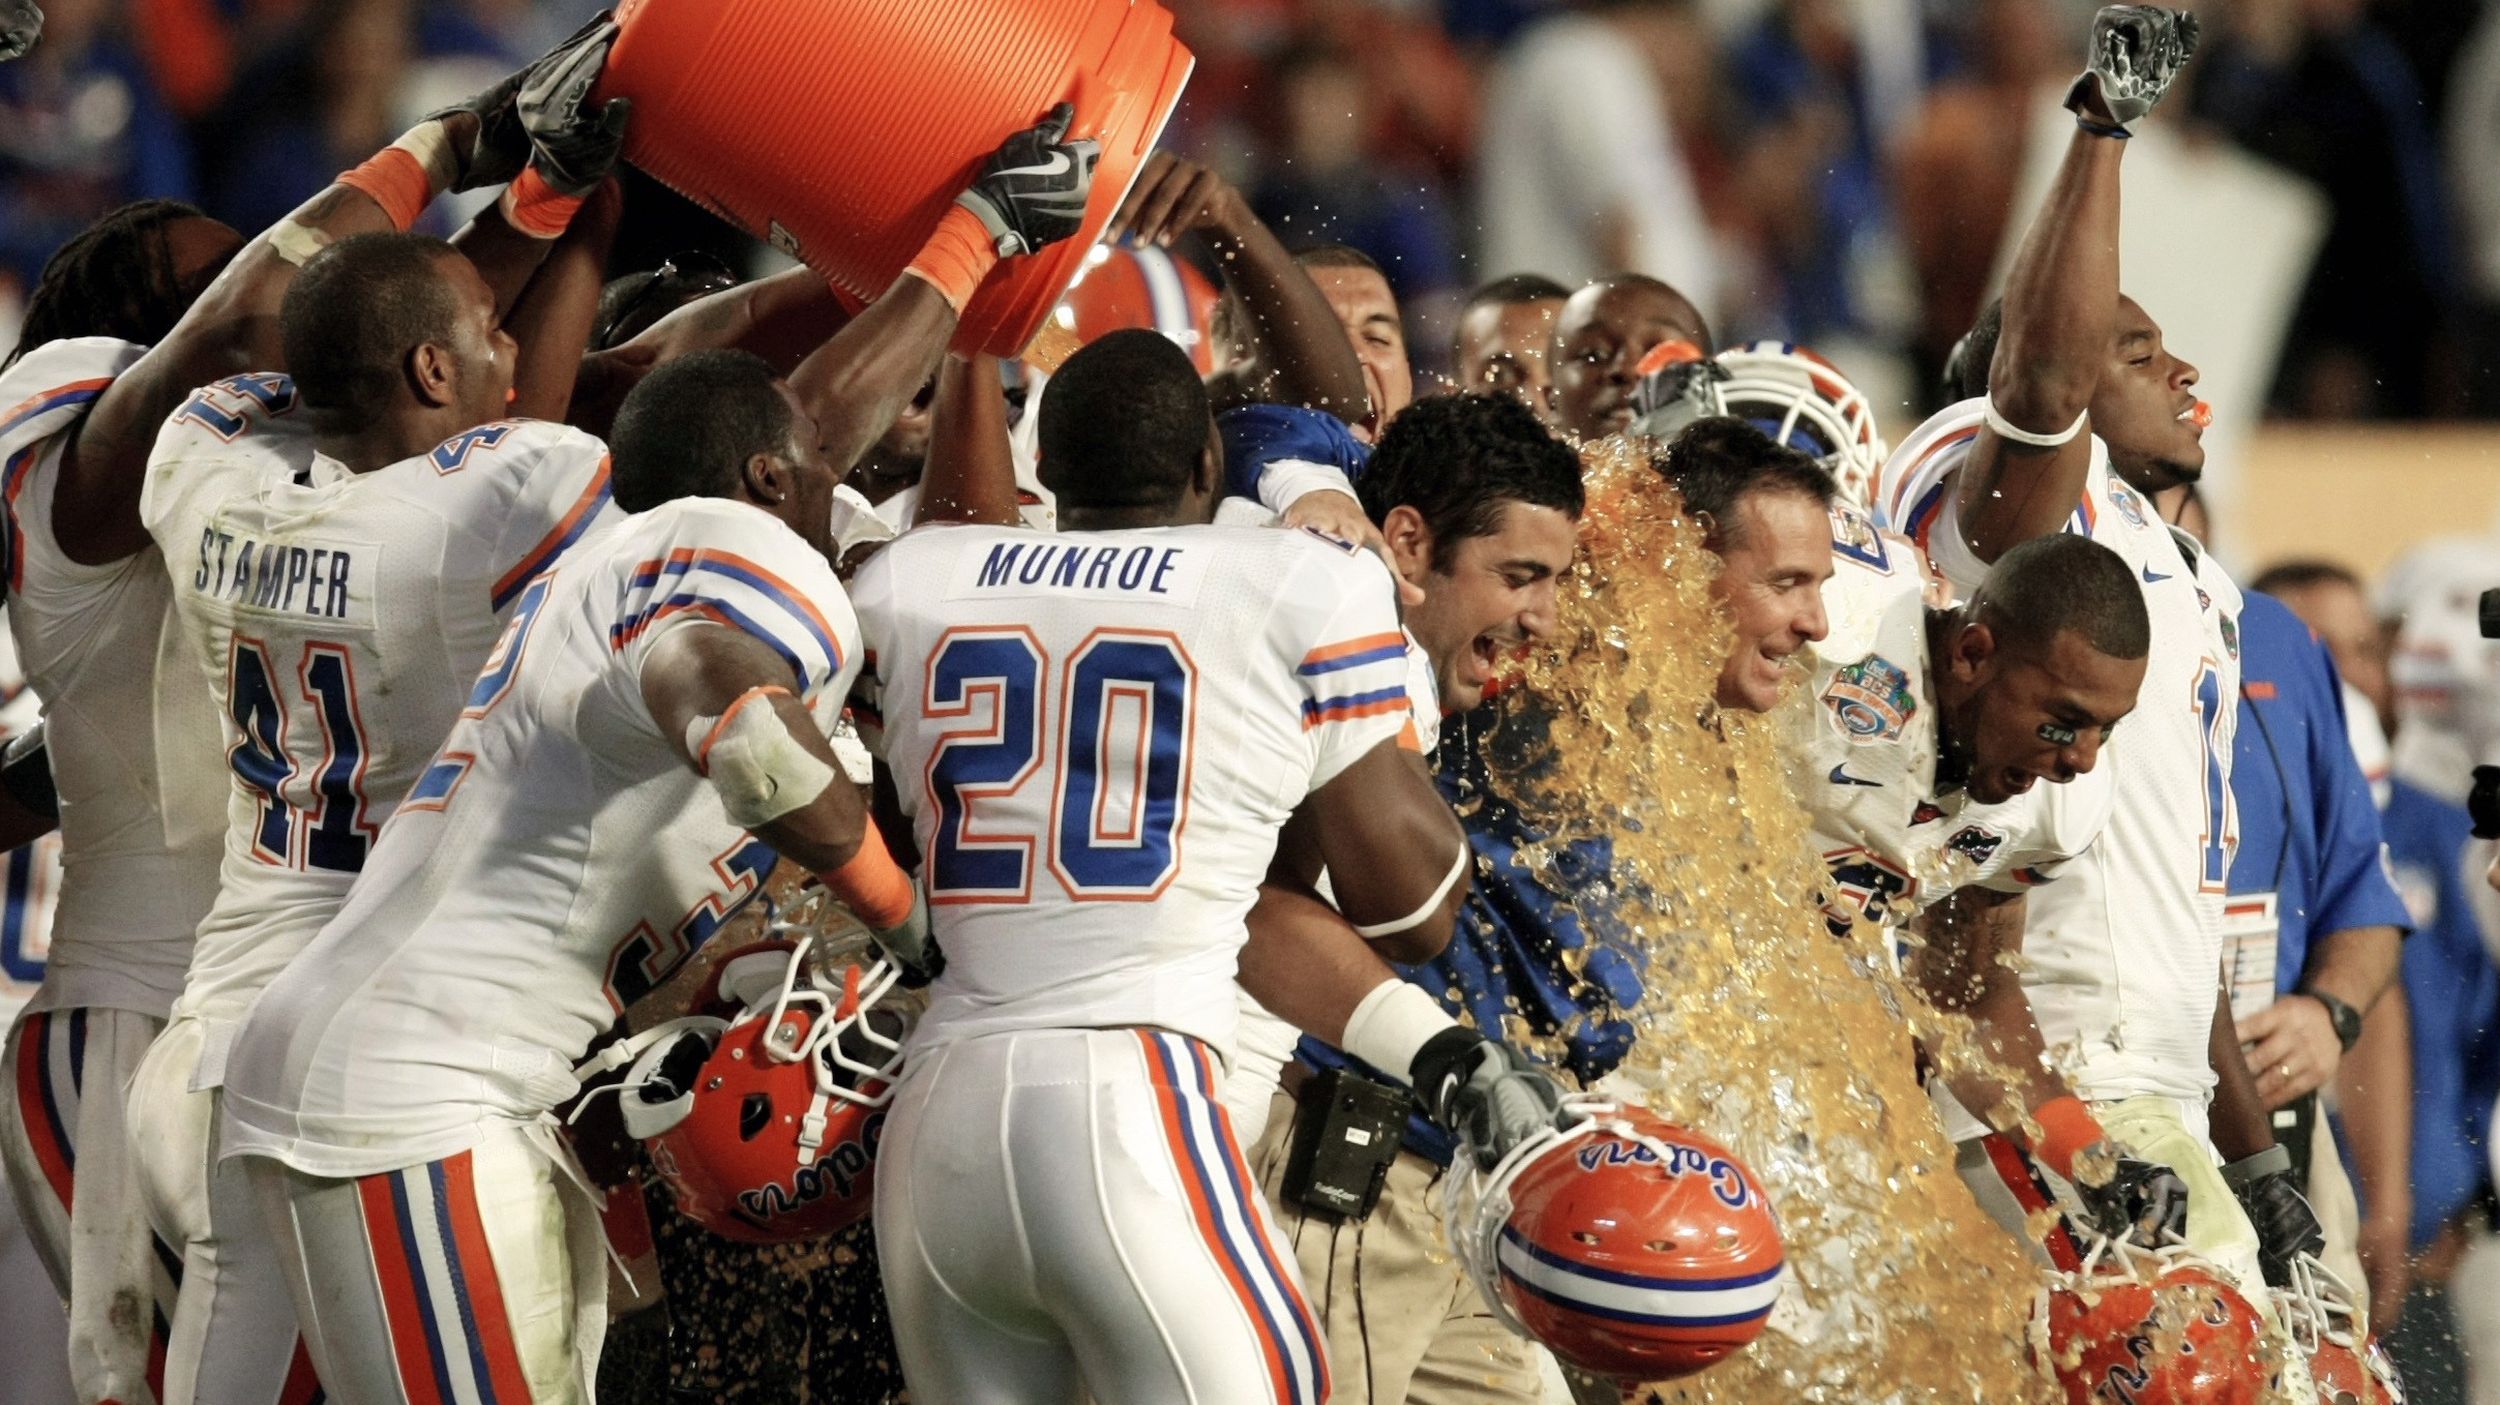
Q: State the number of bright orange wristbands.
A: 5